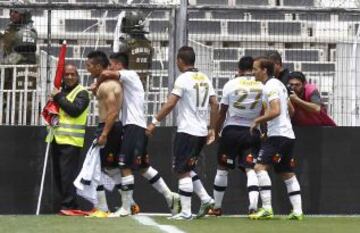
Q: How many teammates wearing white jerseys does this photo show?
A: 4